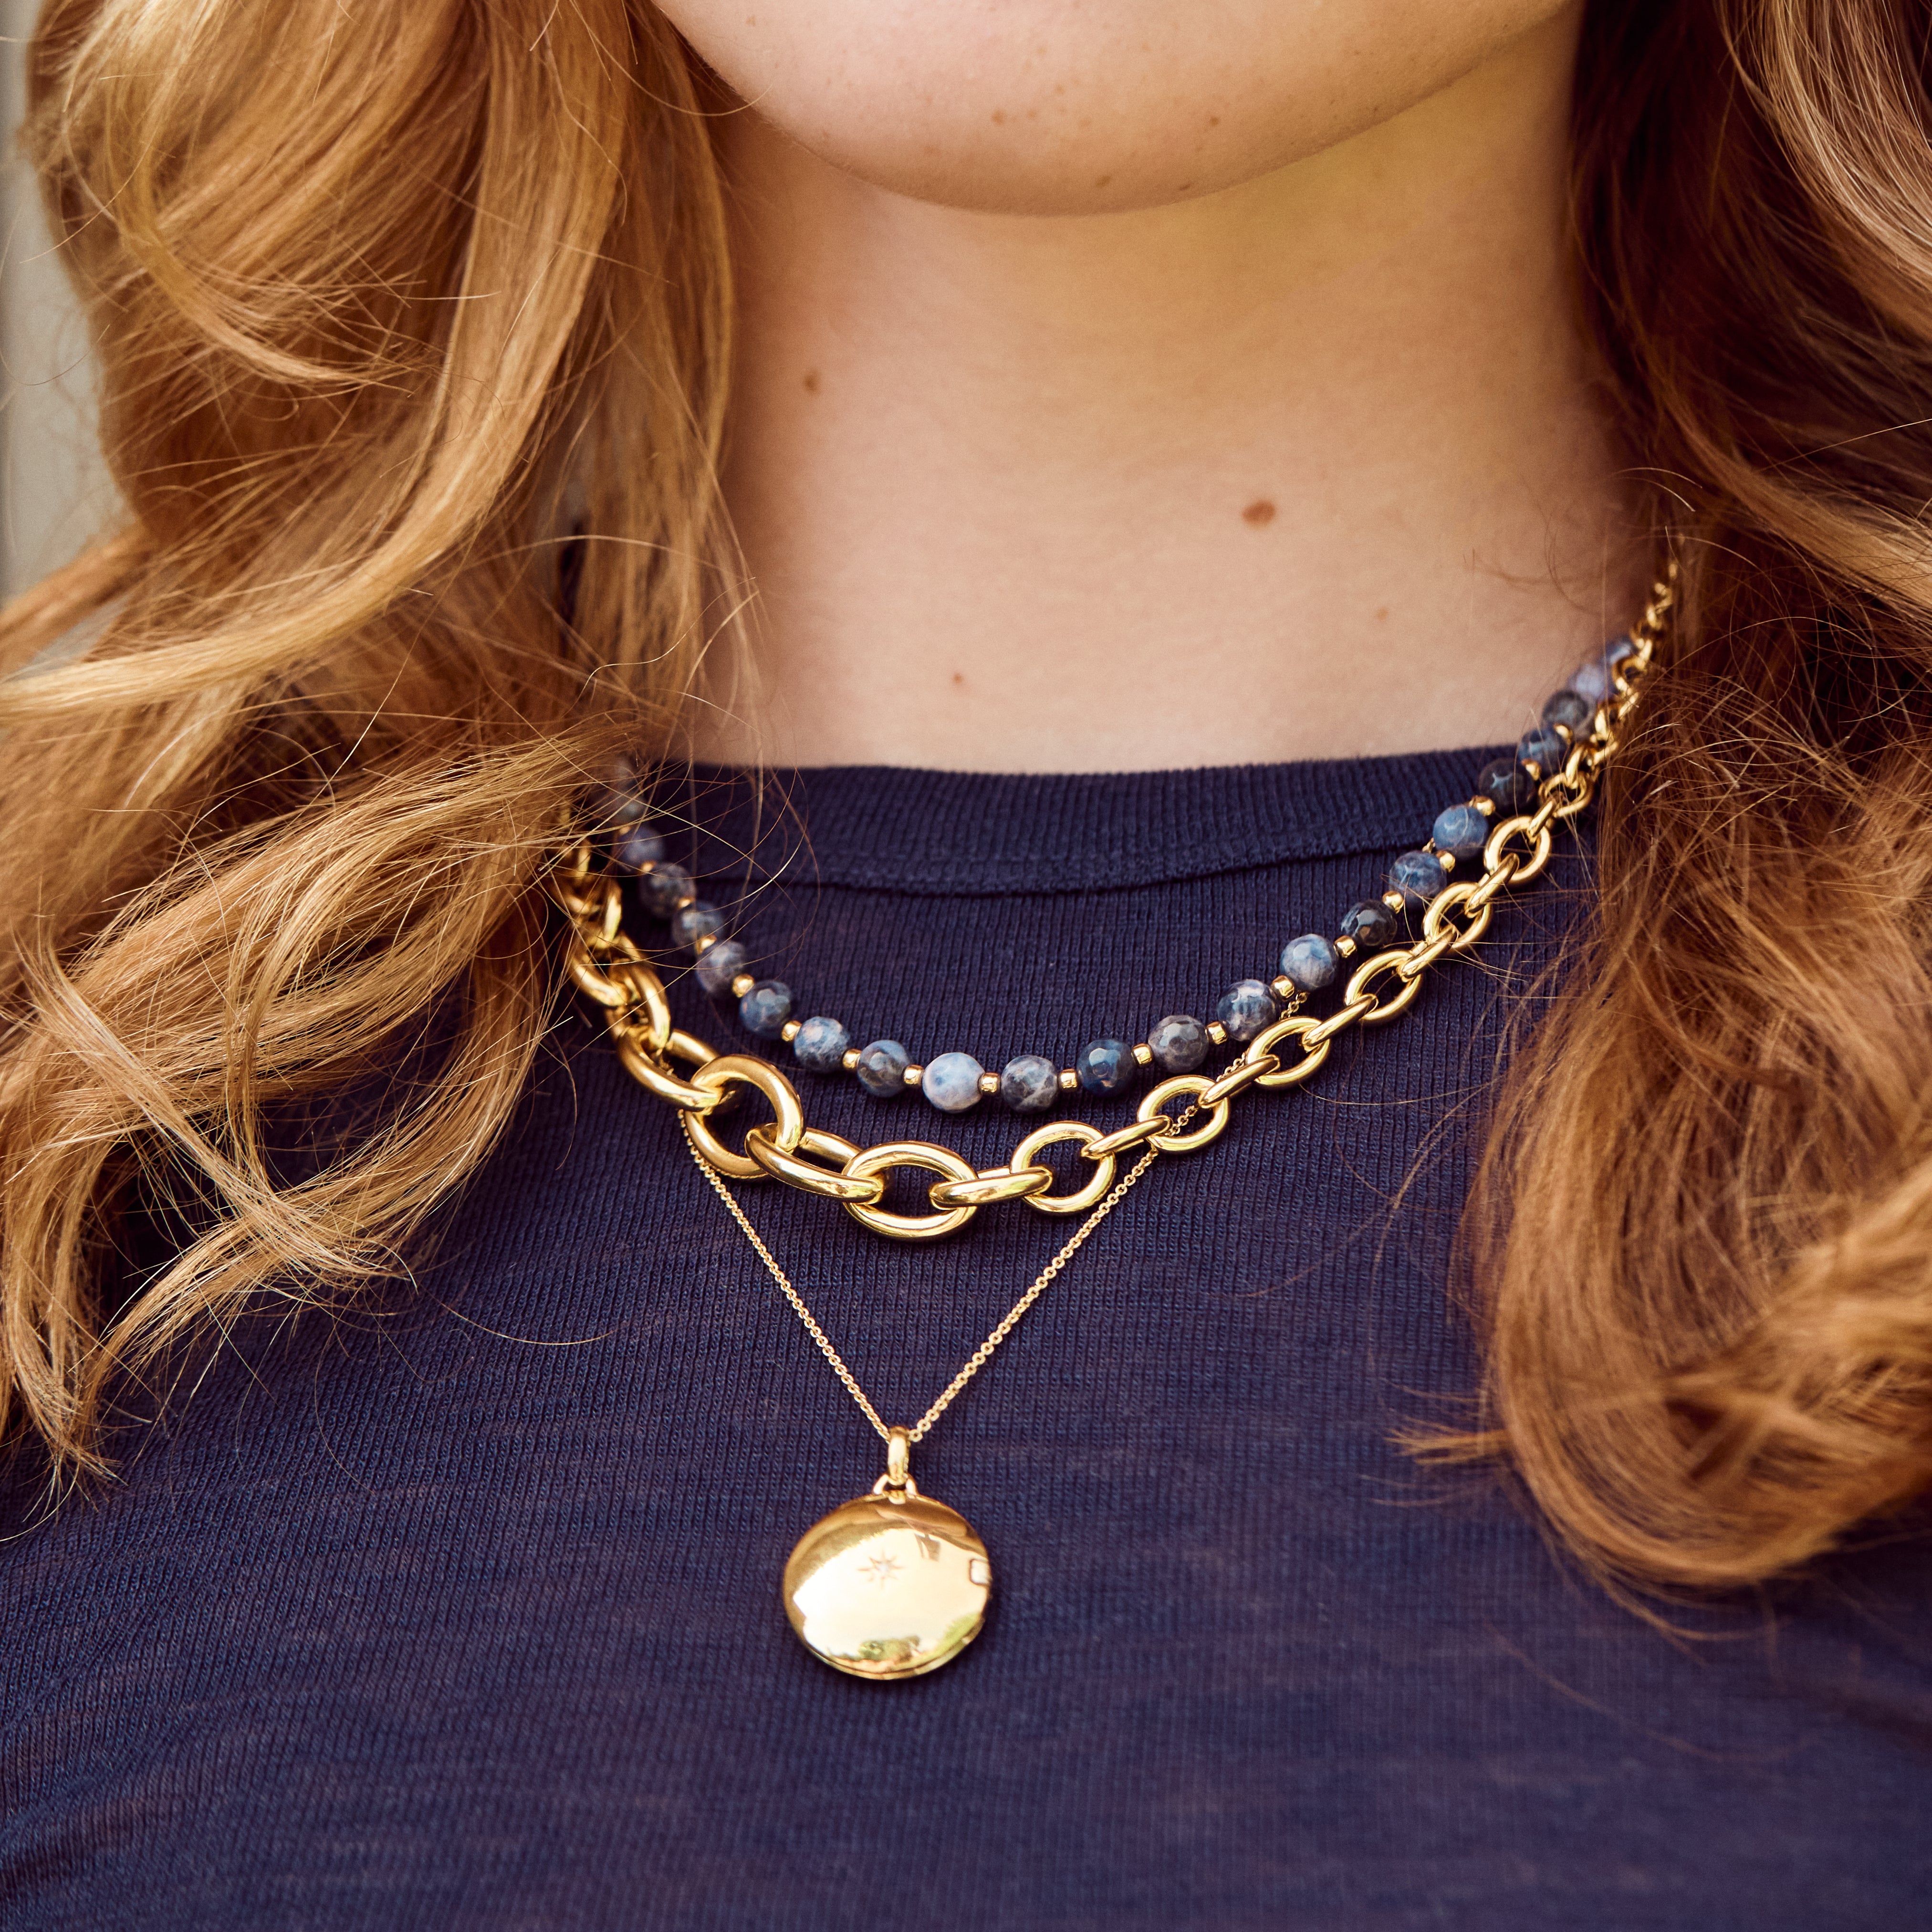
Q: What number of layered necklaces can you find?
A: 3